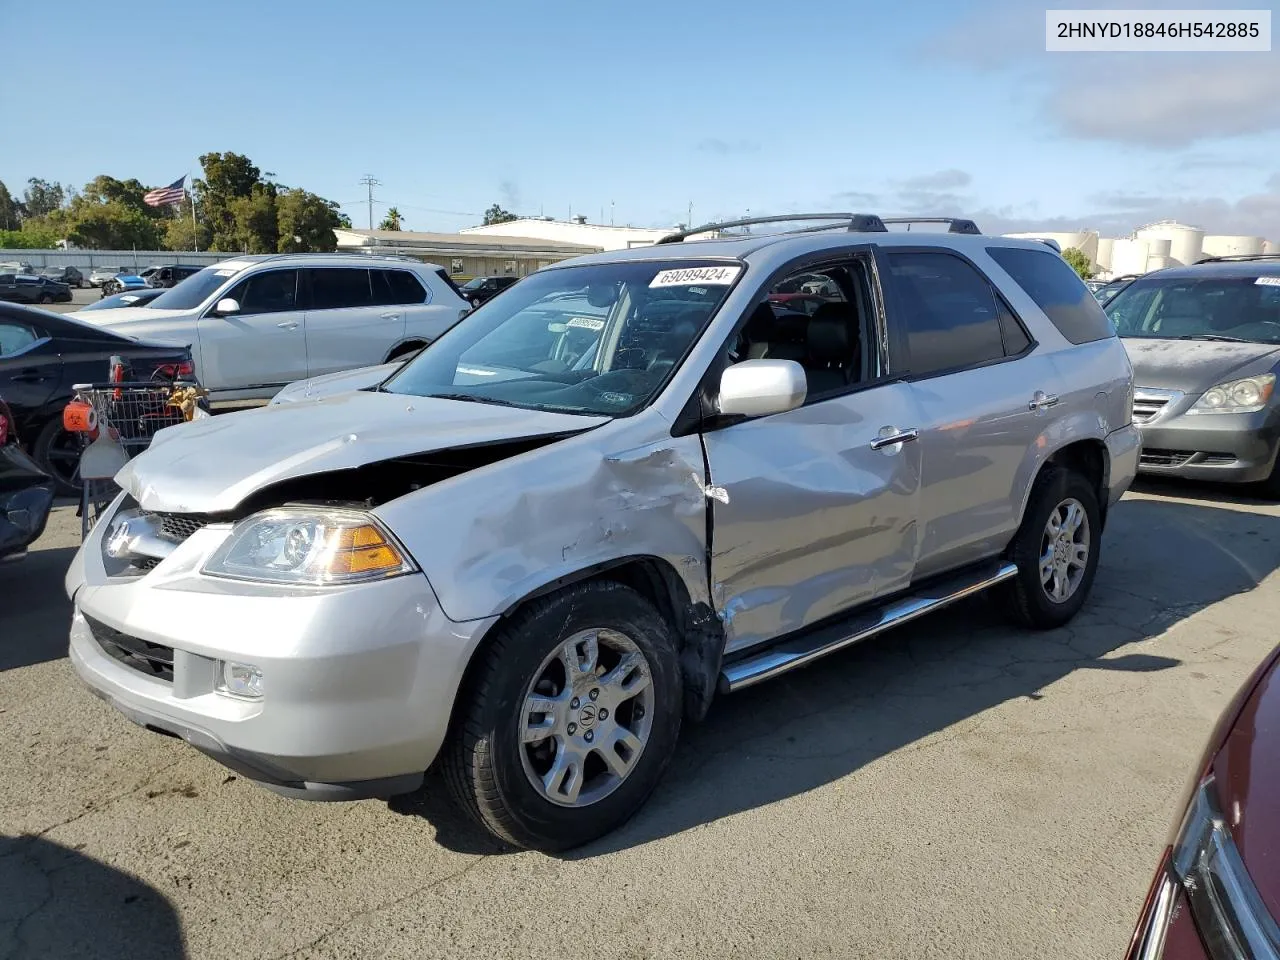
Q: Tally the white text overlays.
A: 1